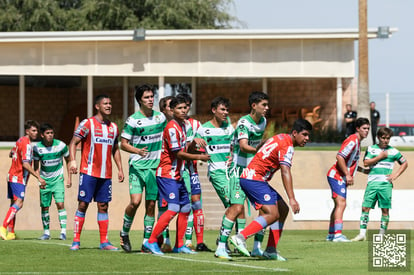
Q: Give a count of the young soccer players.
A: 12